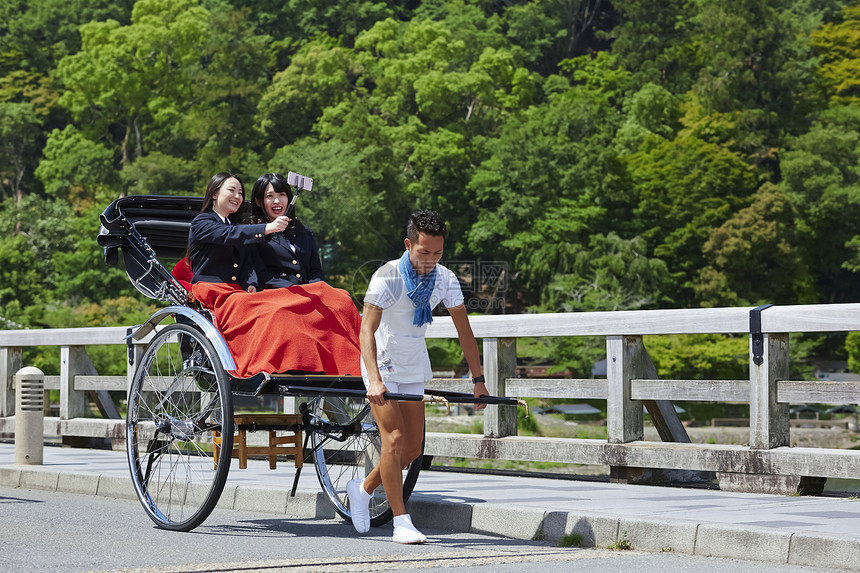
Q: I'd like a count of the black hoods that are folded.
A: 1